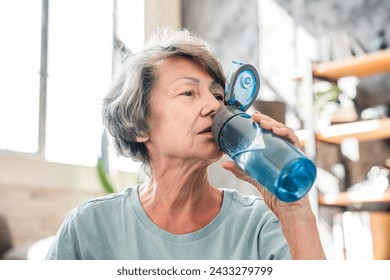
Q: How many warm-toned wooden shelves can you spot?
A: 3